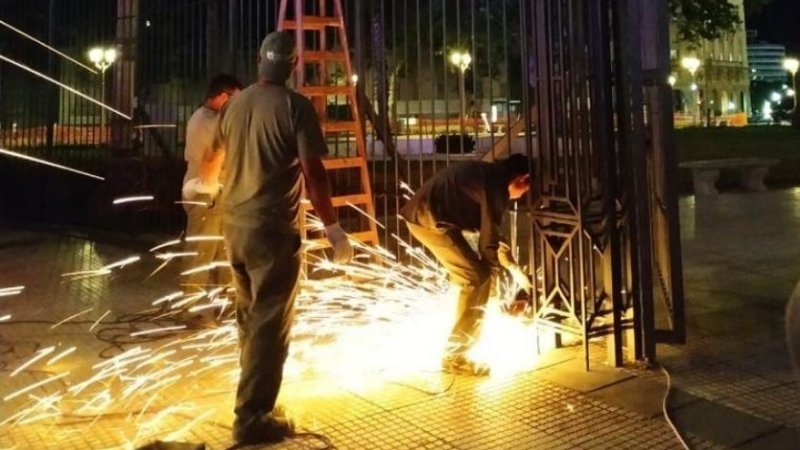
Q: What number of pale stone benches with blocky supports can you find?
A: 1